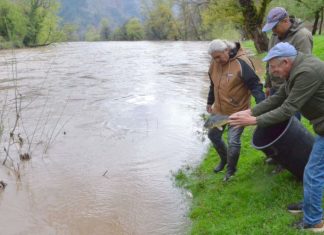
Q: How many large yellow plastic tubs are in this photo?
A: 0